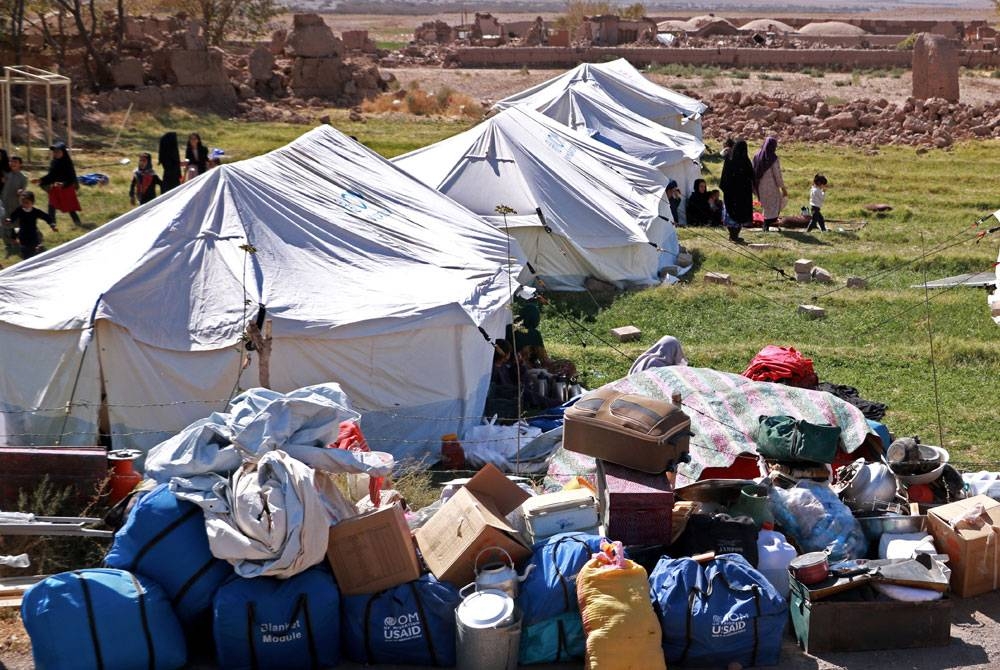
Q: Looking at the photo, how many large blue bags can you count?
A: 6